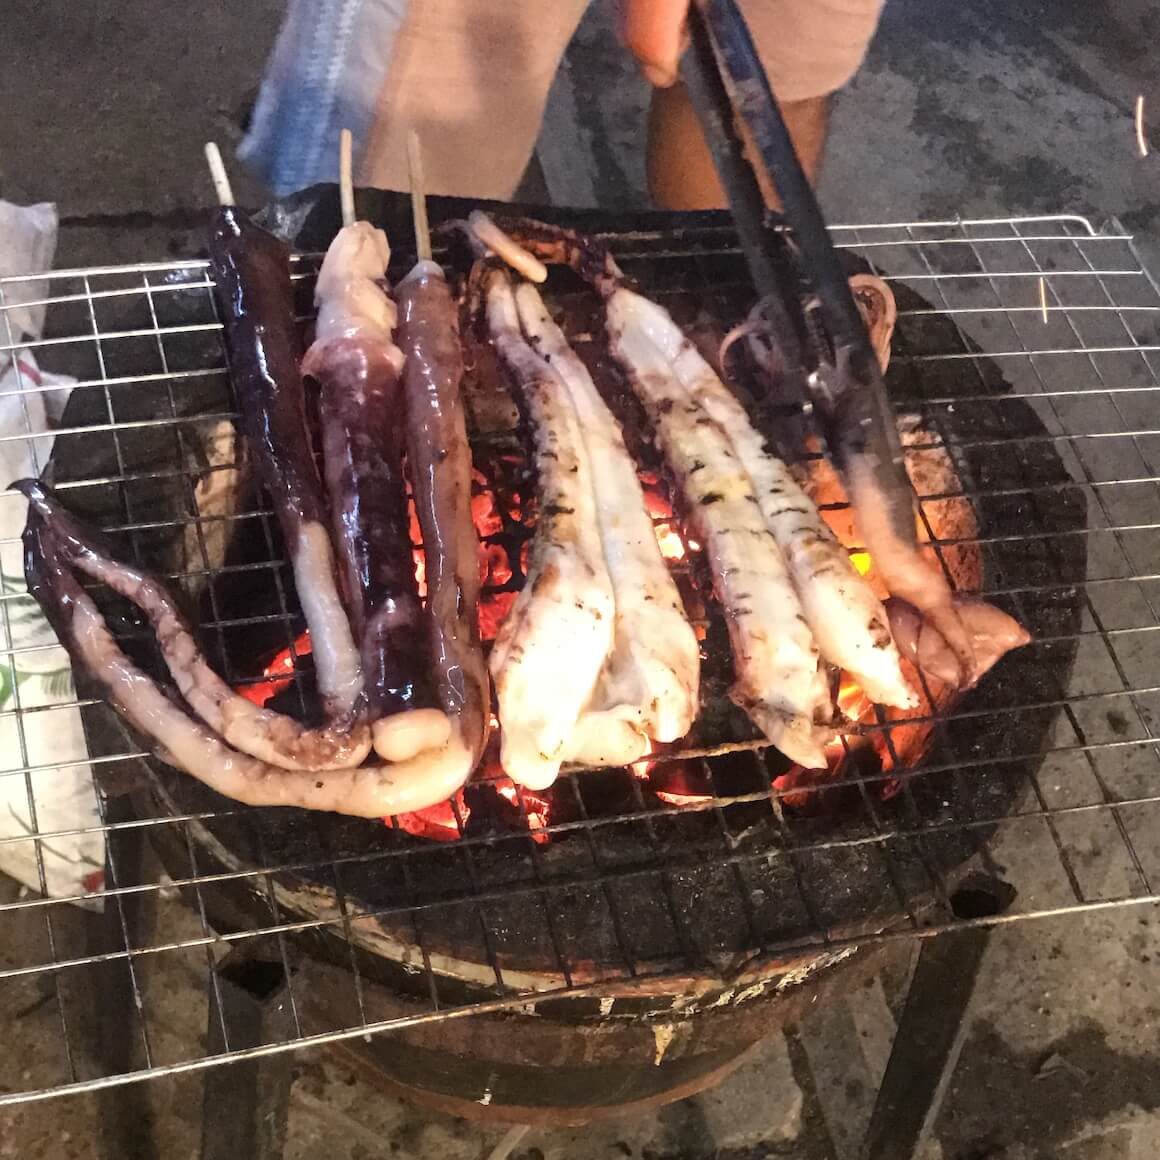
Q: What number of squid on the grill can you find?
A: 6